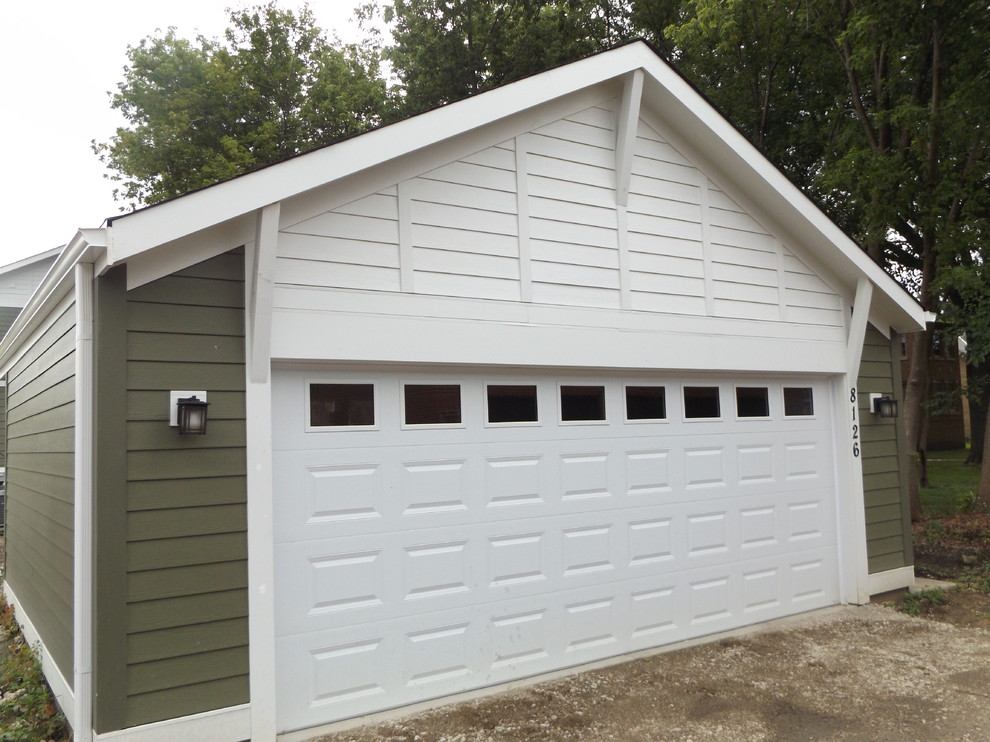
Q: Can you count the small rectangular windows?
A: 8